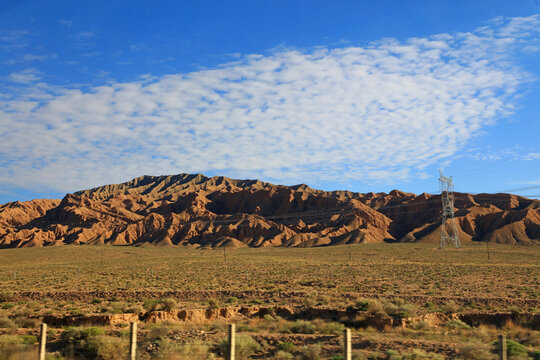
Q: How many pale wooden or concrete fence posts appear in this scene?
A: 5